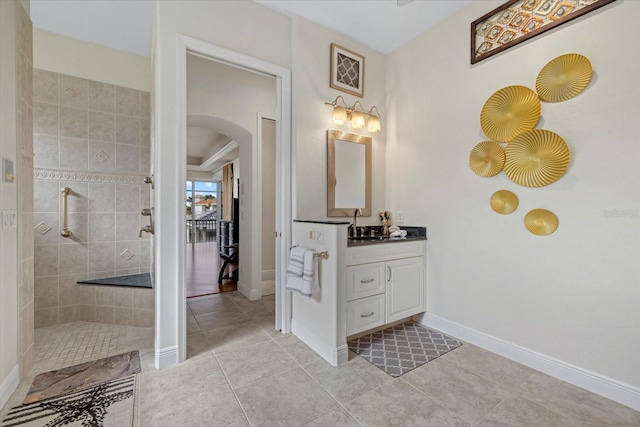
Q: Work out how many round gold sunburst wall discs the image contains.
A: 6